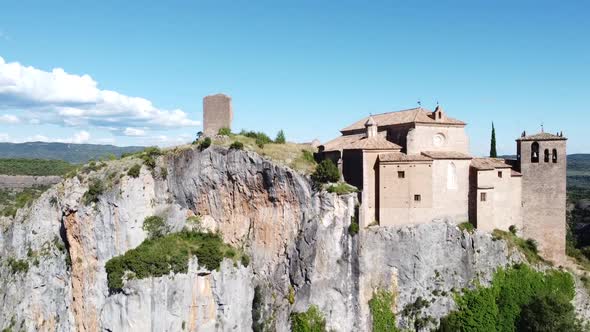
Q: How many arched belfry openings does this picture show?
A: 3